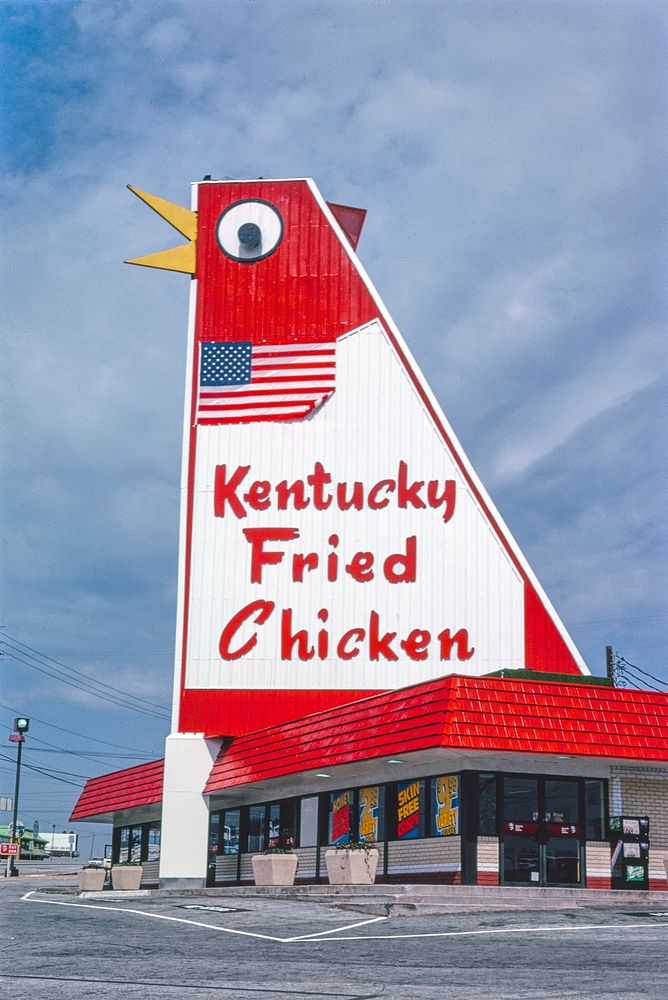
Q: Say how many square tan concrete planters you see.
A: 4